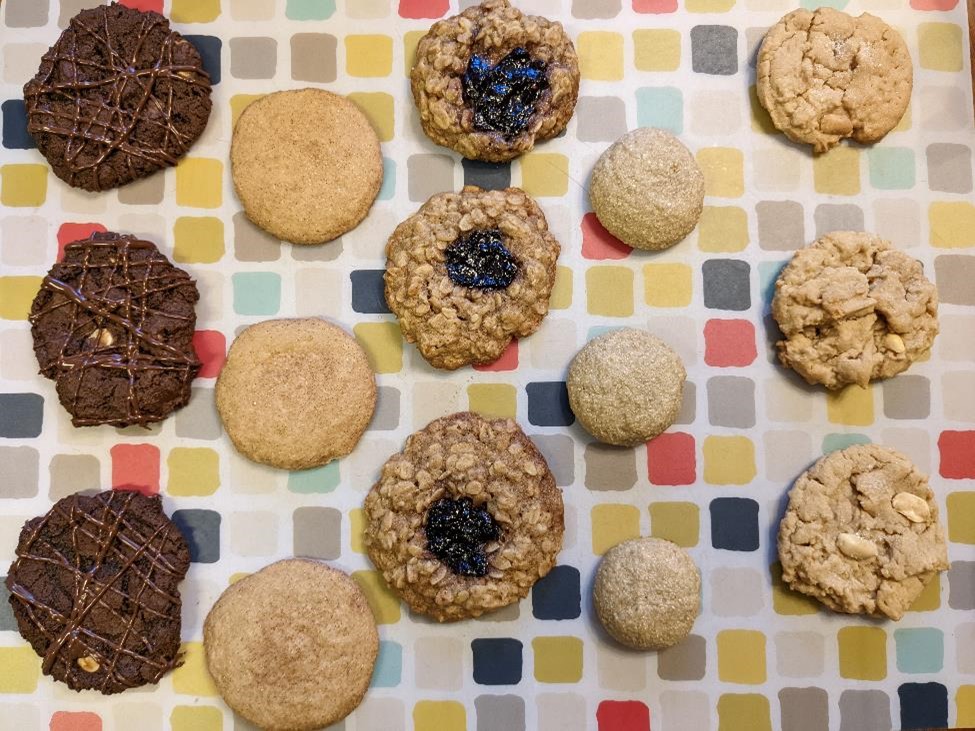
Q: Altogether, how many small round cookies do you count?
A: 3